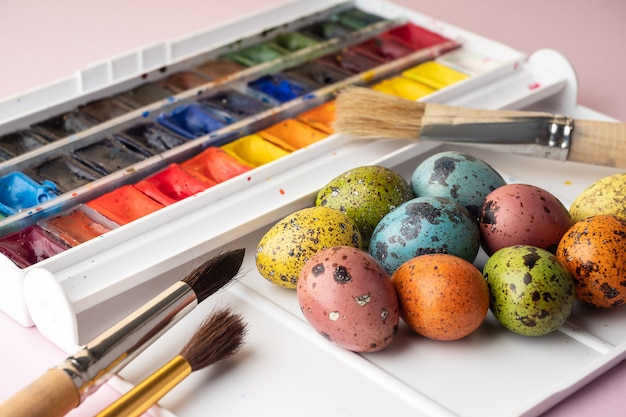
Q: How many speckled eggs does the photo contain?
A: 10